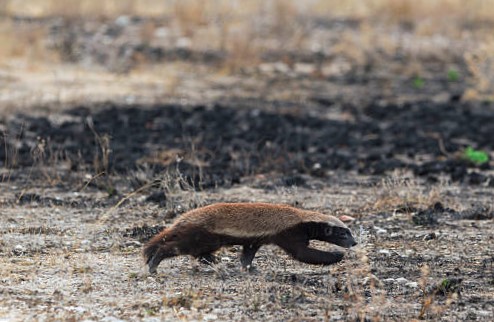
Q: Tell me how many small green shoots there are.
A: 3